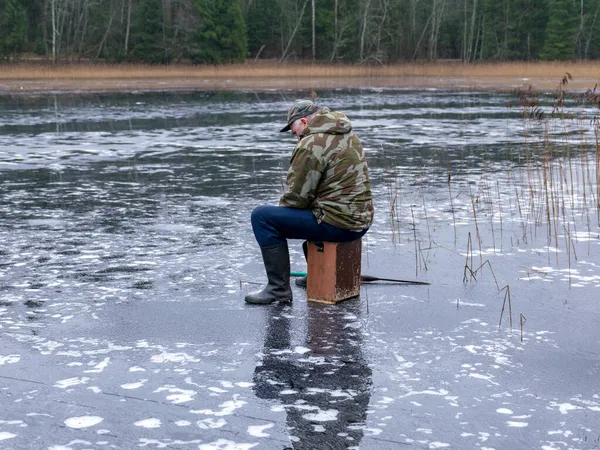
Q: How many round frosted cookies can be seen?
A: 0